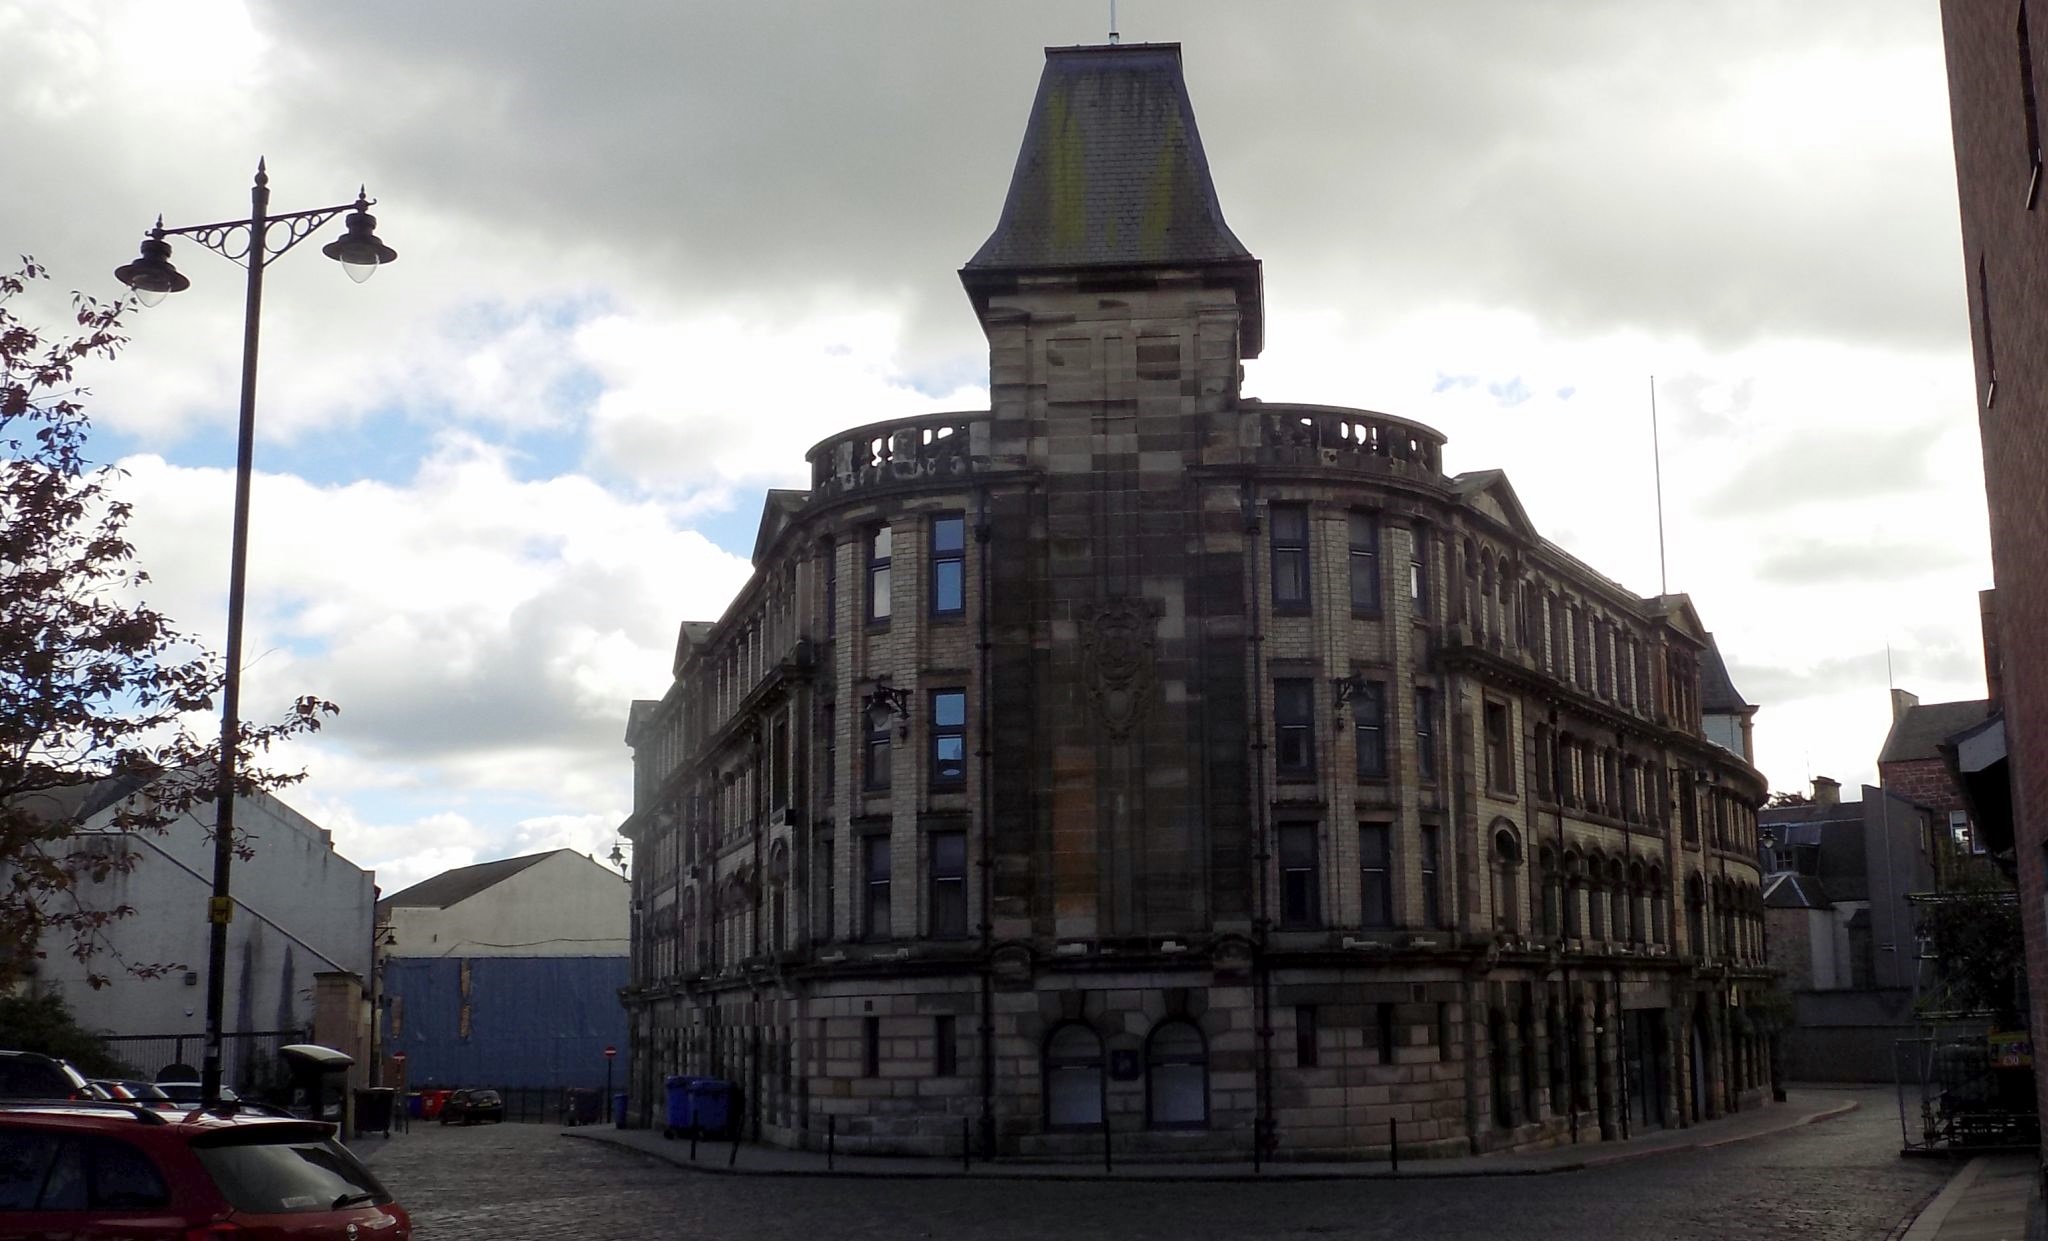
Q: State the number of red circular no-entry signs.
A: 2